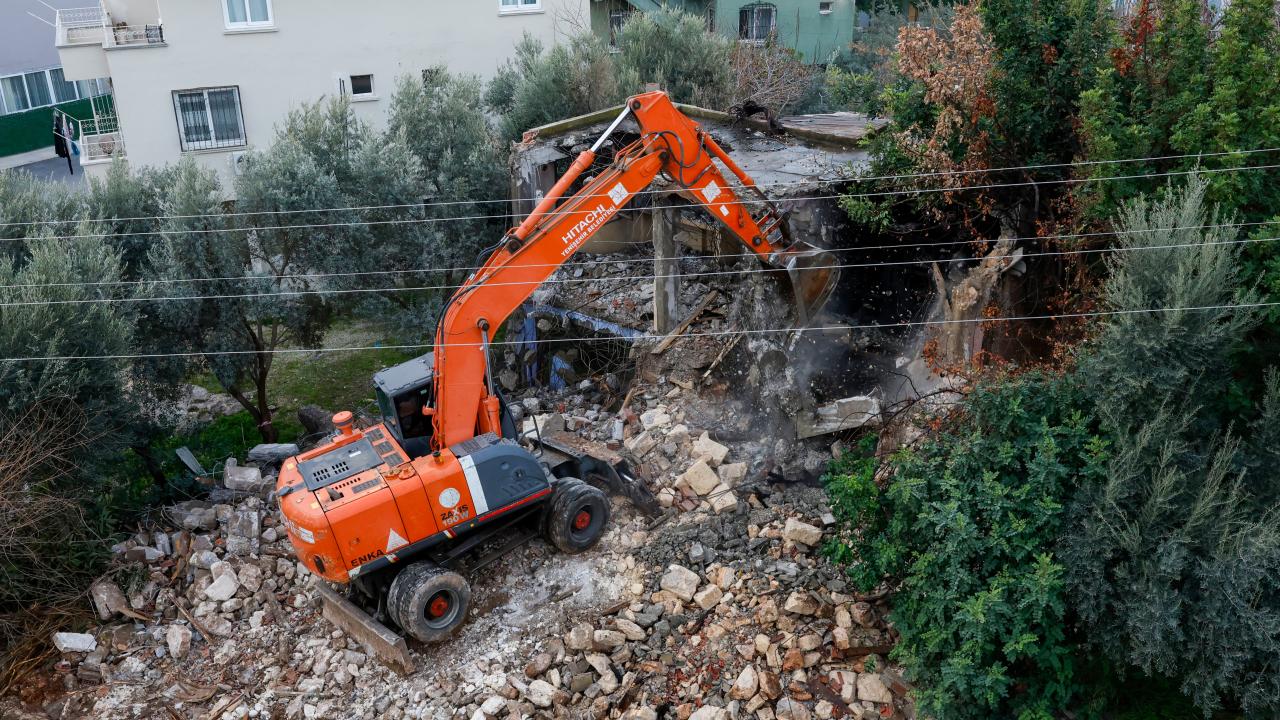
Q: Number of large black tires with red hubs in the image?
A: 2